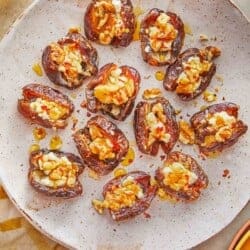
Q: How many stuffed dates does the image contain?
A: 12